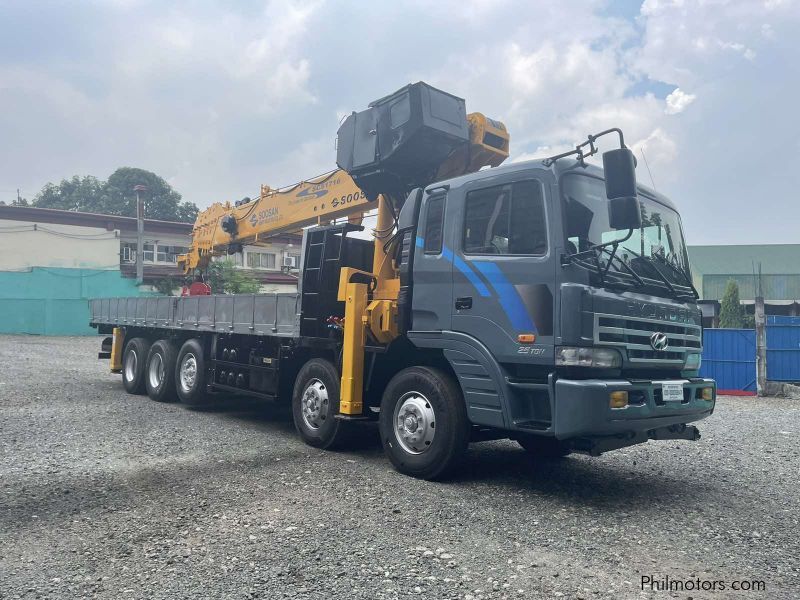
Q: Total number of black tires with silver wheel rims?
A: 5